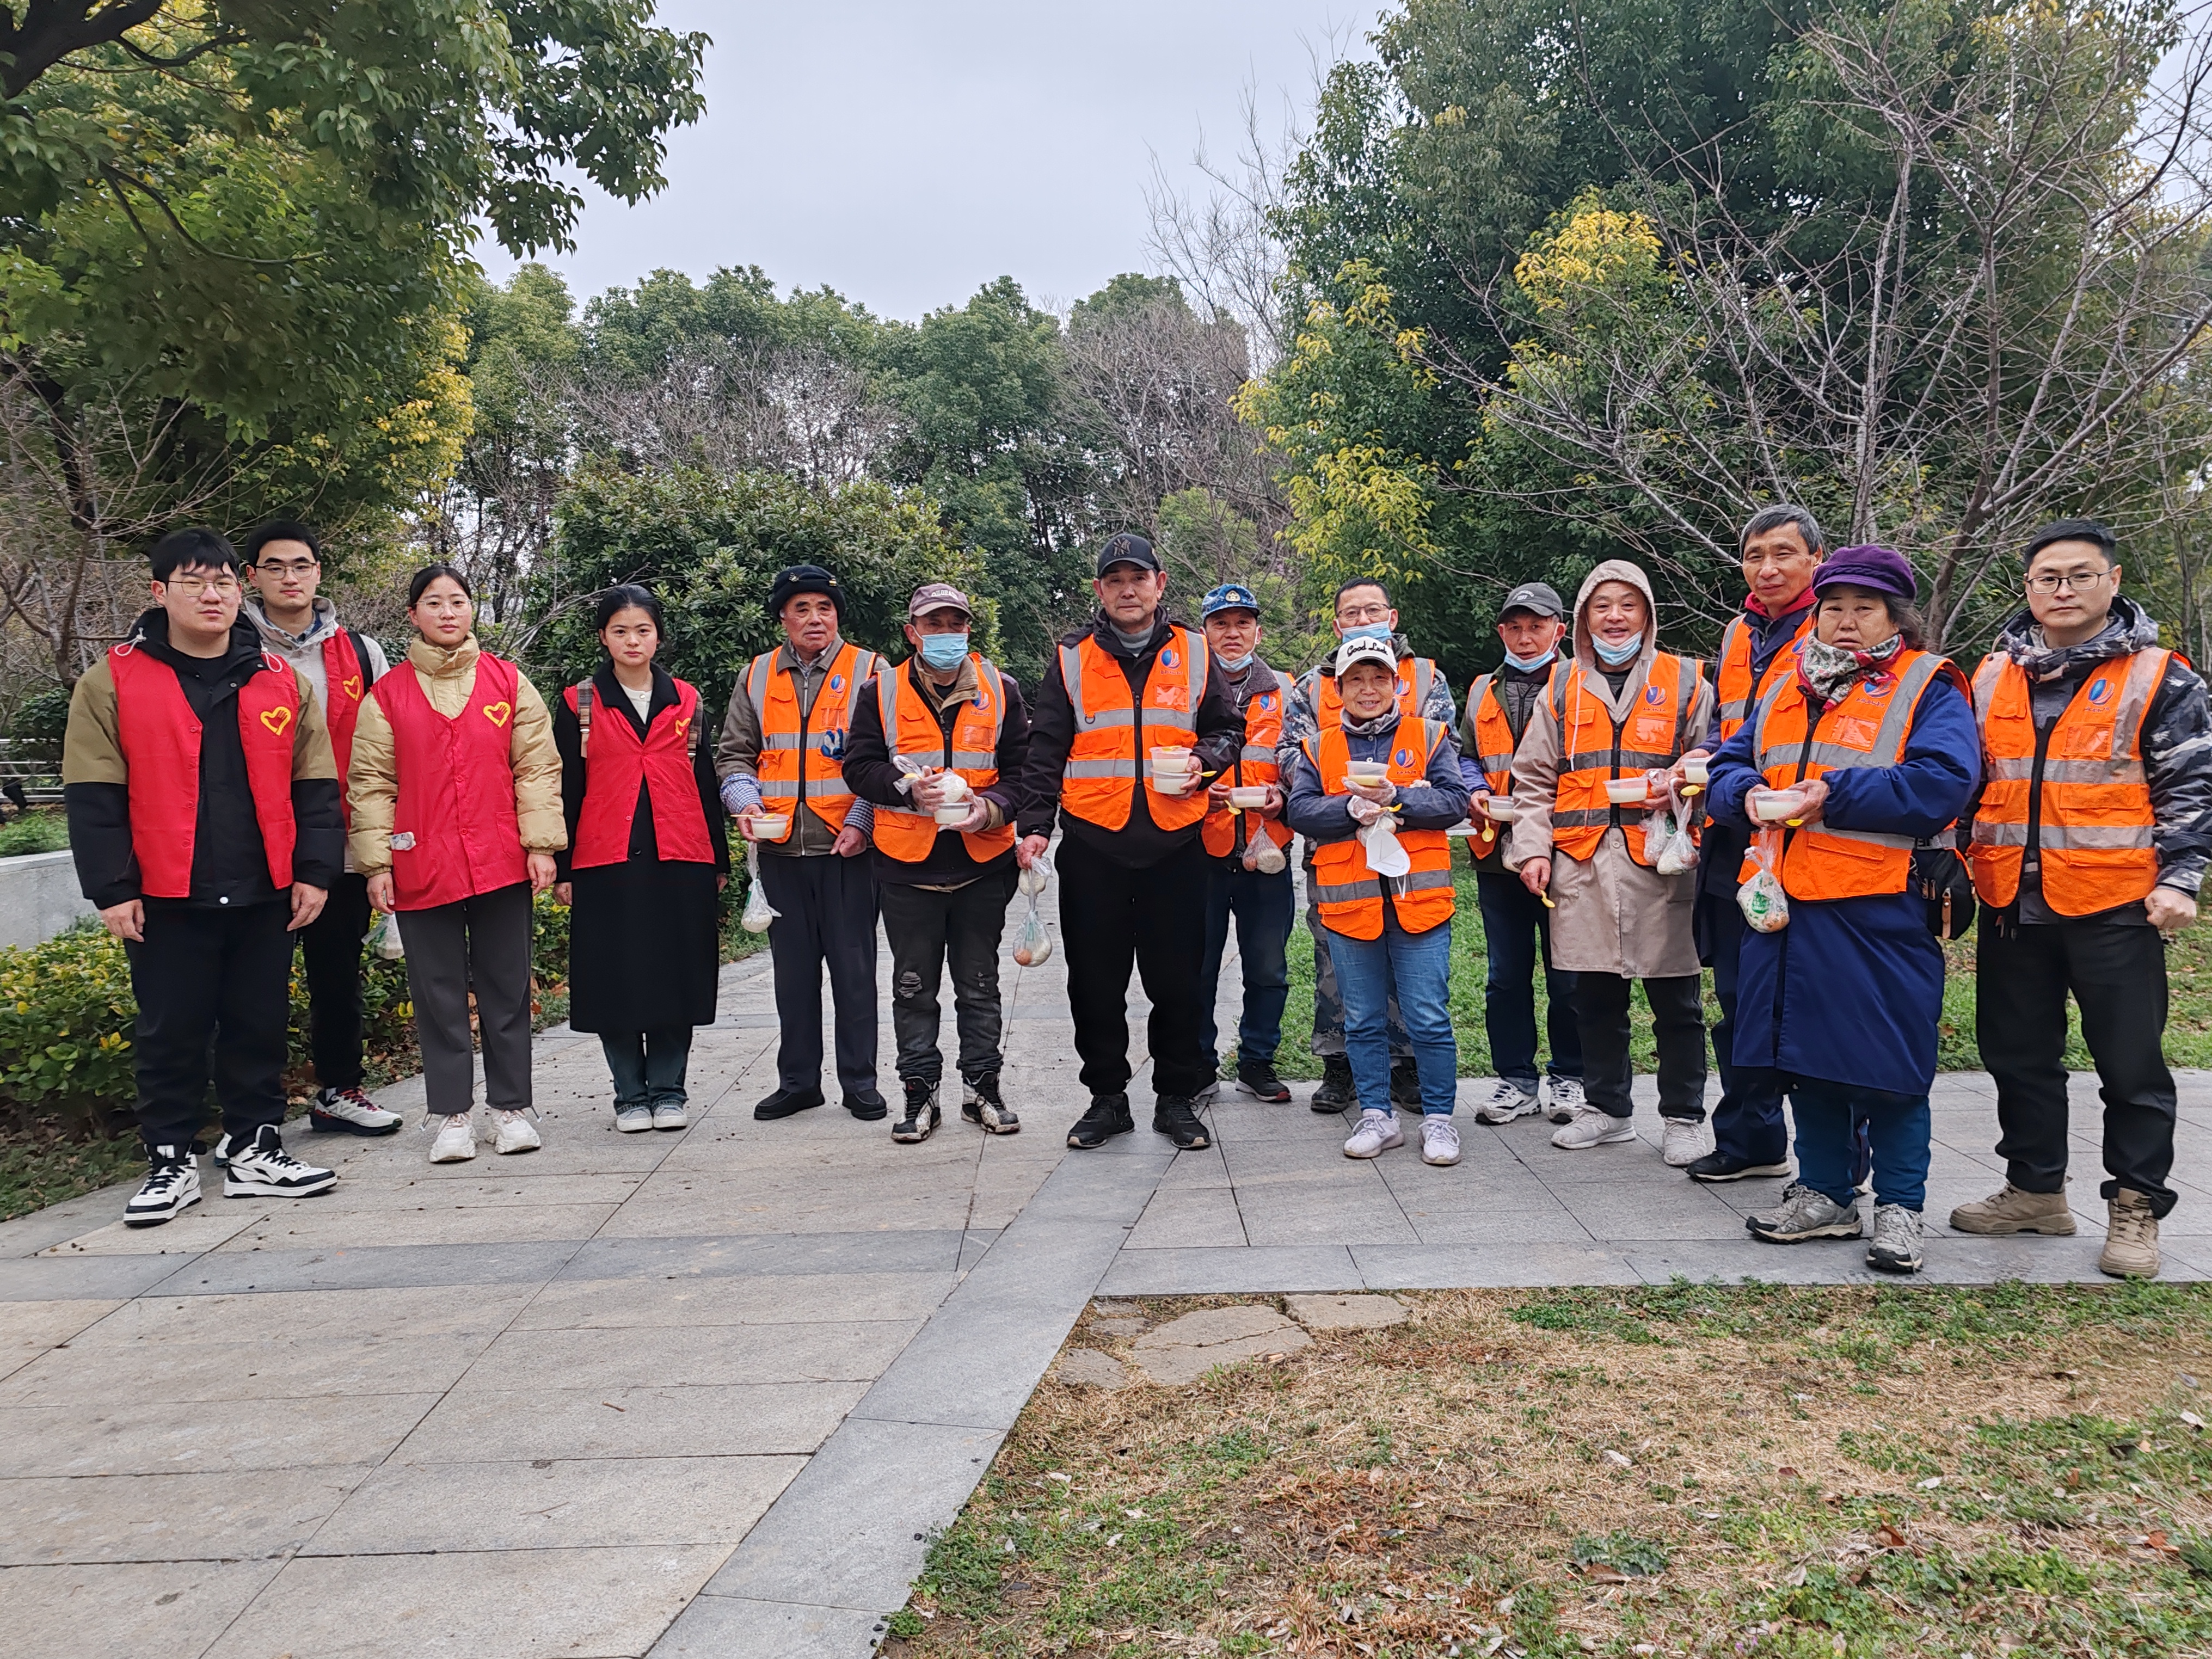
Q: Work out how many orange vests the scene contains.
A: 11